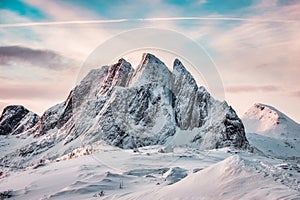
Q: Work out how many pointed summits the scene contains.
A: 3